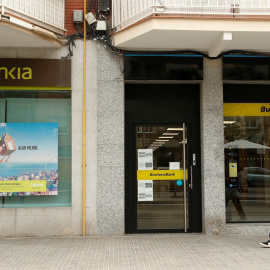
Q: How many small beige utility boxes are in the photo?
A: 2